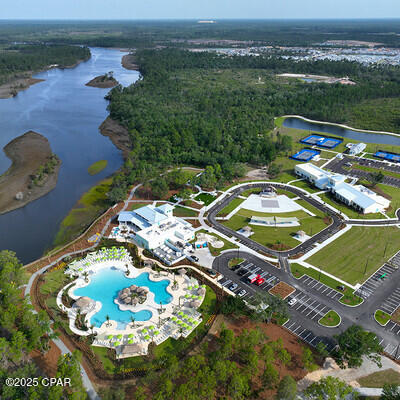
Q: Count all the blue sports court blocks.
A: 3